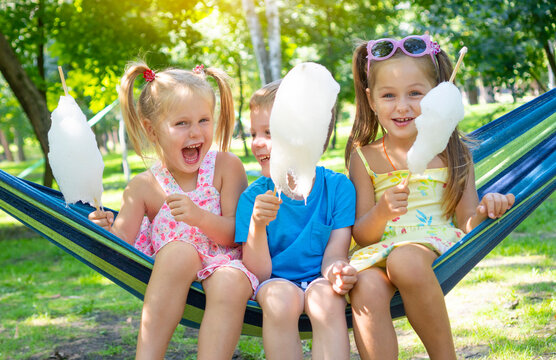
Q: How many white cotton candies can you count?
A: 3